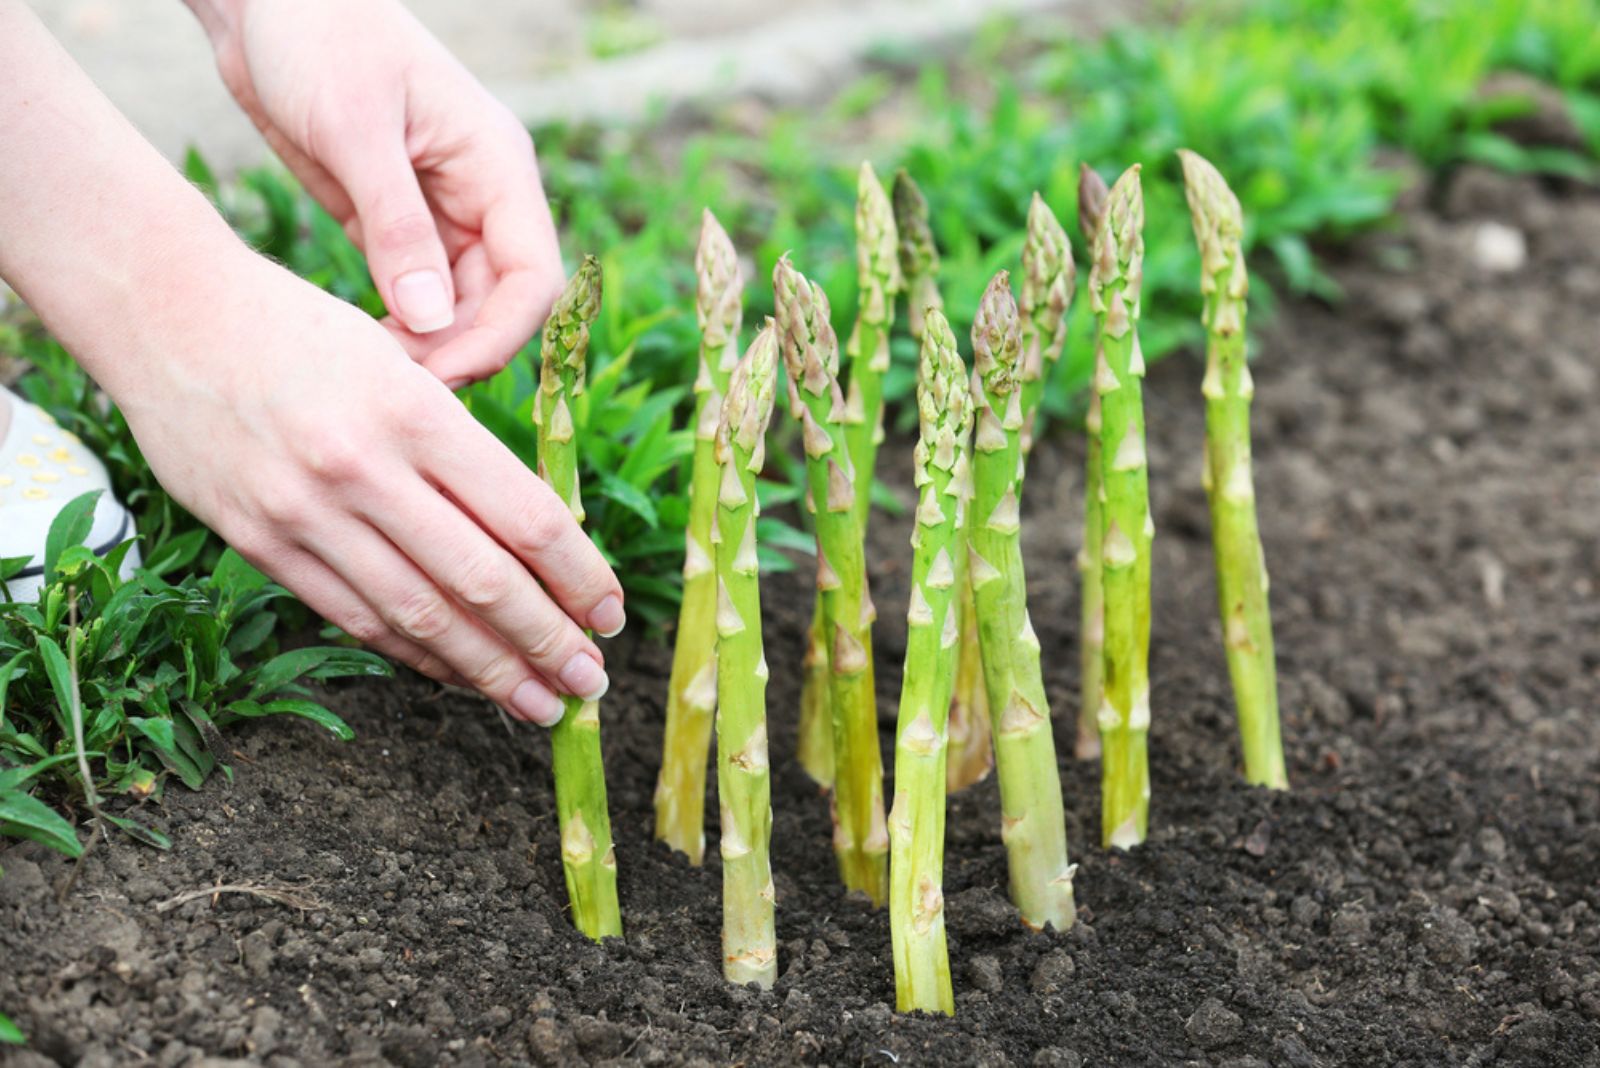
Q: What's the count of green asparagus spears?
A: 12